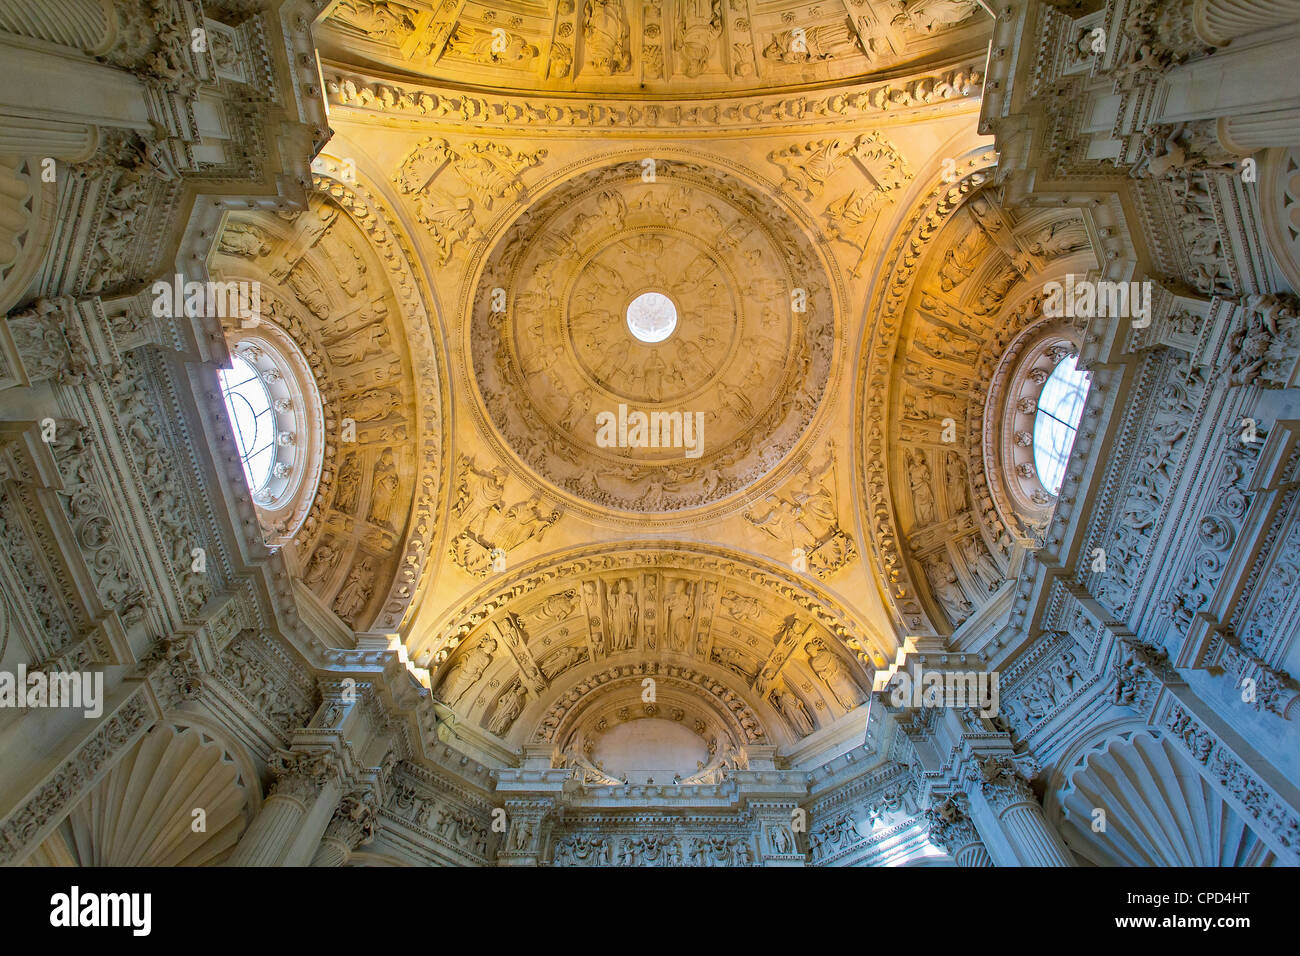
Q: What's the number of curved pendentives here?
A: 4